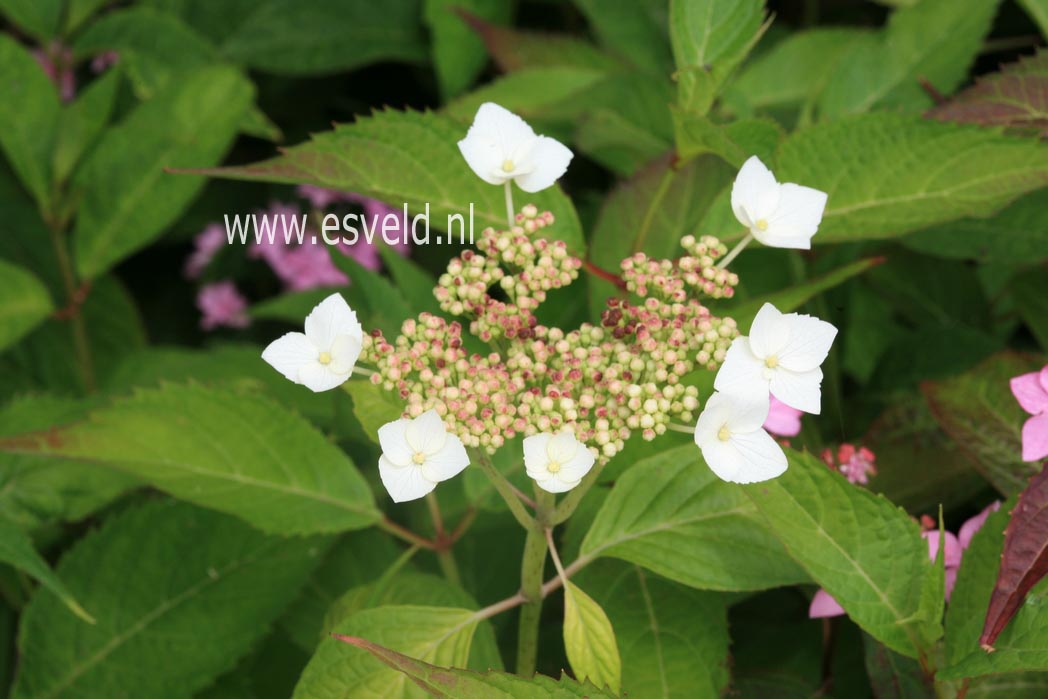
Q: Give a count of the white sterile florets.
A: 7